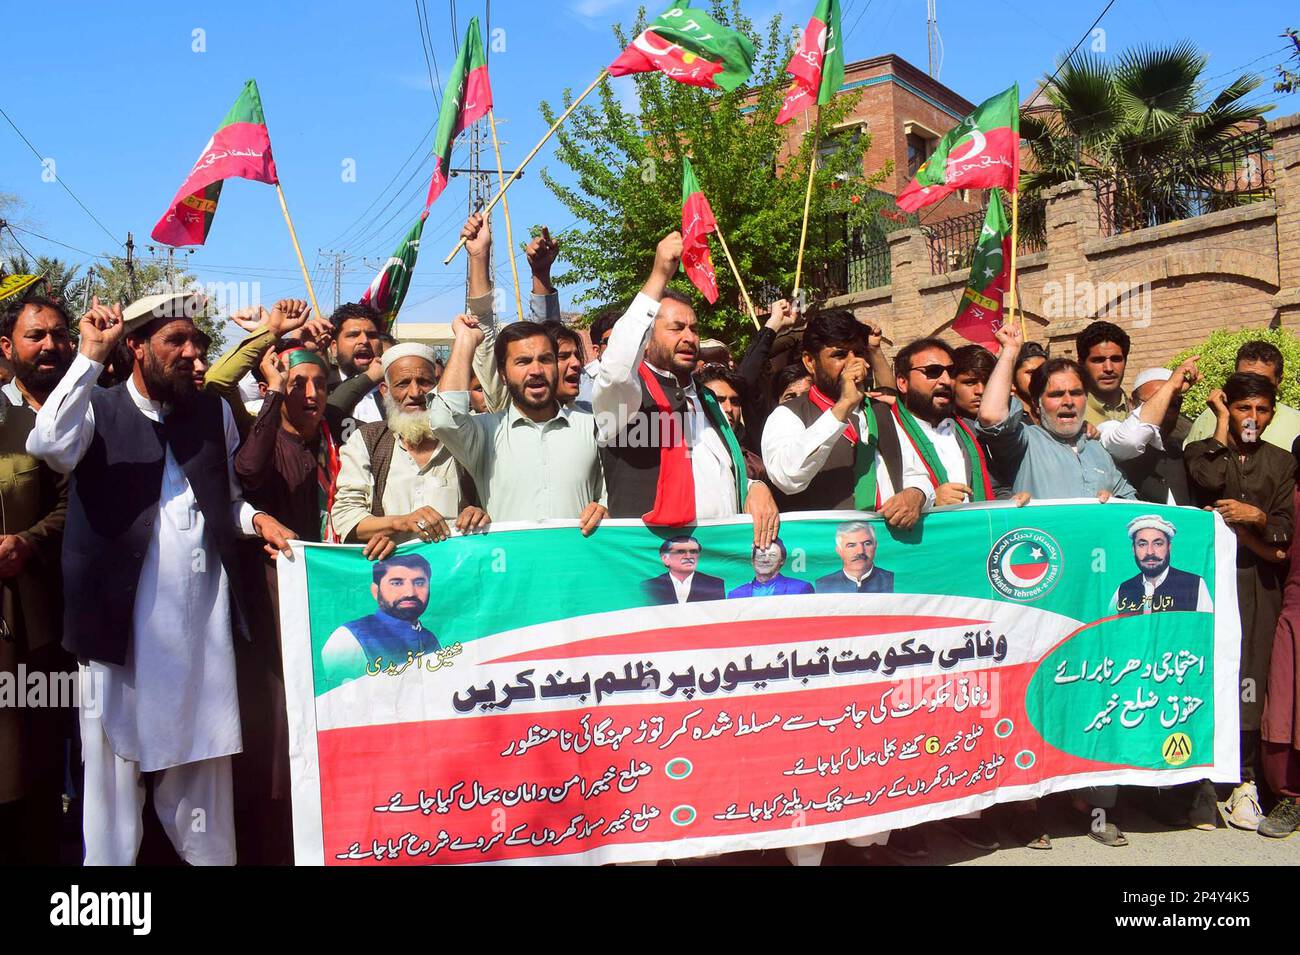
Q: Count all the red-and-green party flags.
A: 8